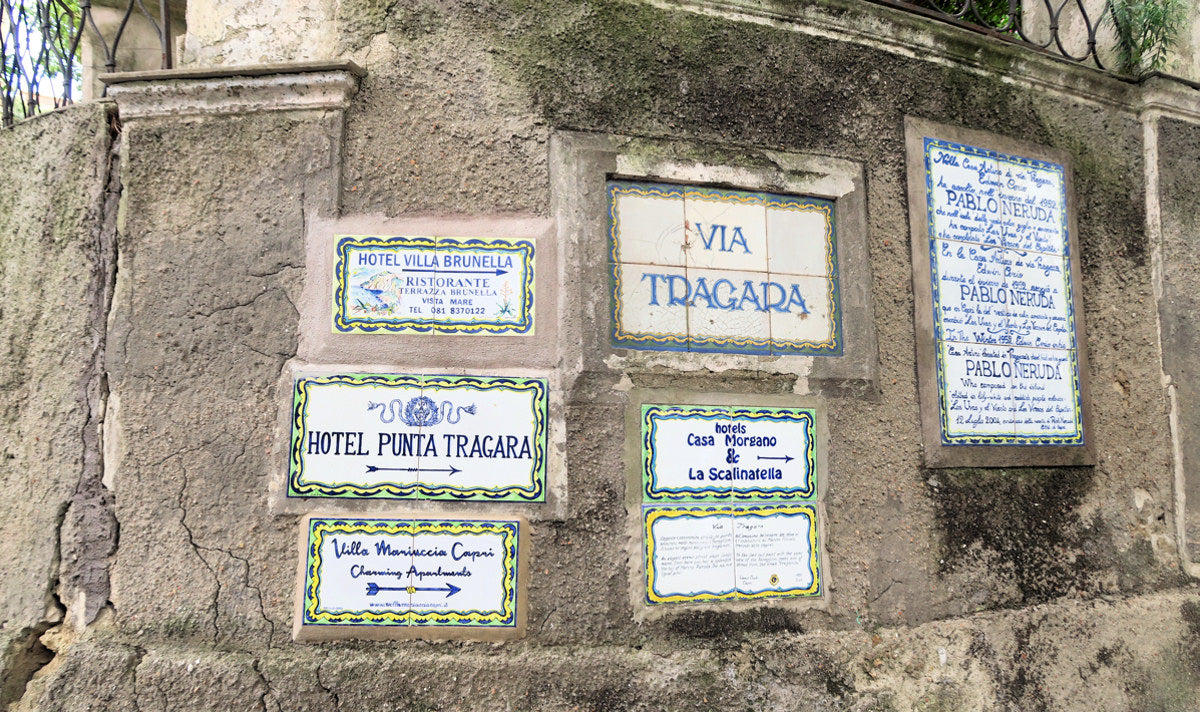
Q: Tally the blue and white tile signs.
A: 7